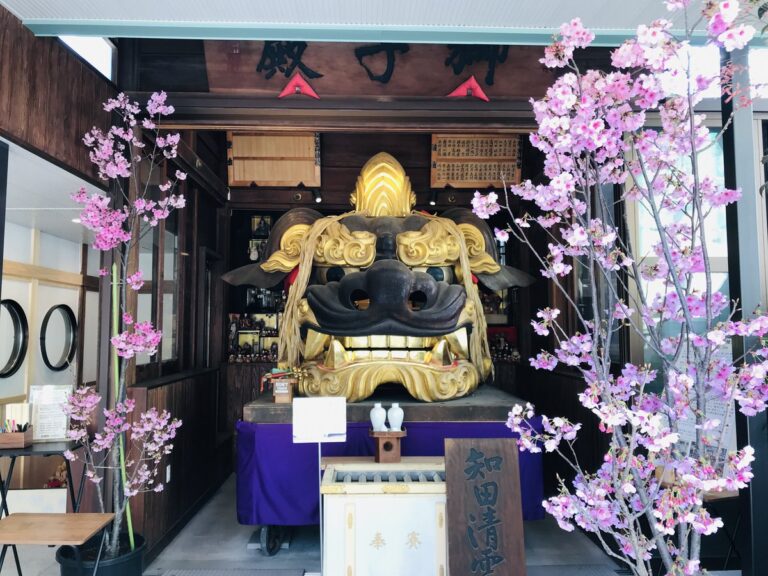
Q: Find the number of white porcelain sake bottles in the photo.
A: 2